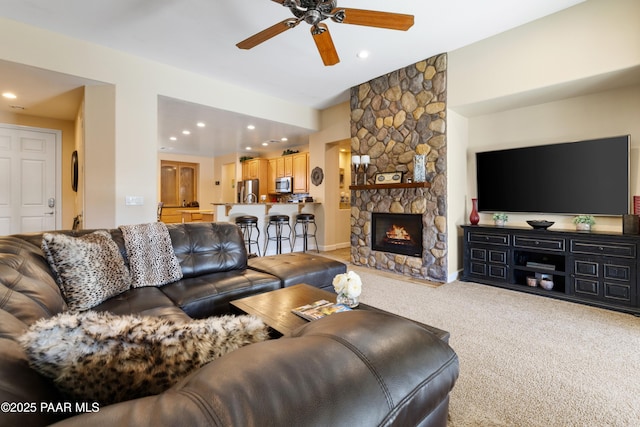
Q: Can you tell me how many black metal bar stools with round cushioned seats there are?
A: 3